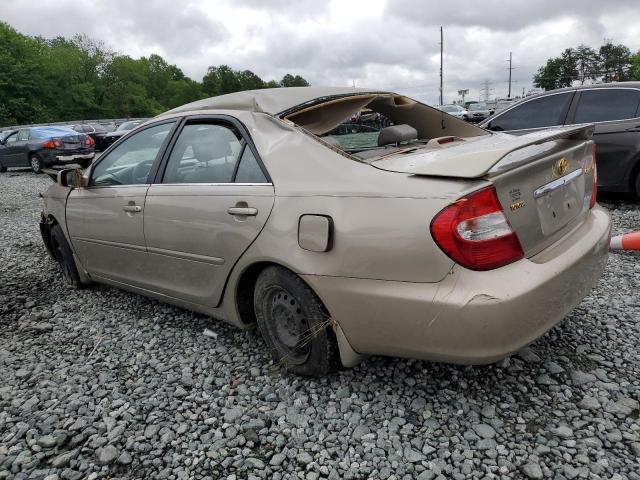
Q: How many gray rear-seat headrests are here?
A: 1